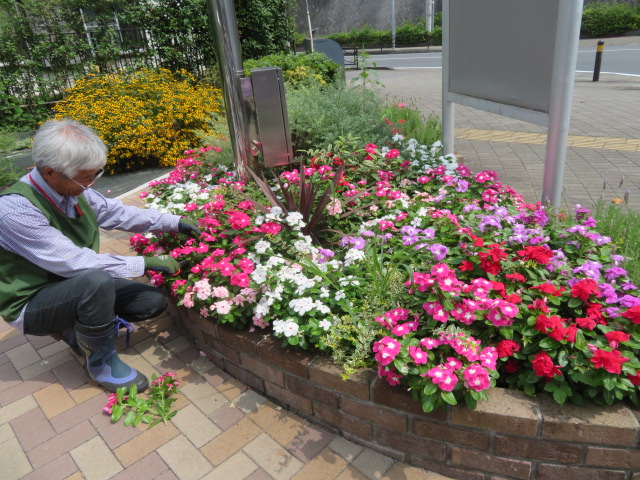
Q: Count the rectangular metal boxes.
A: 1